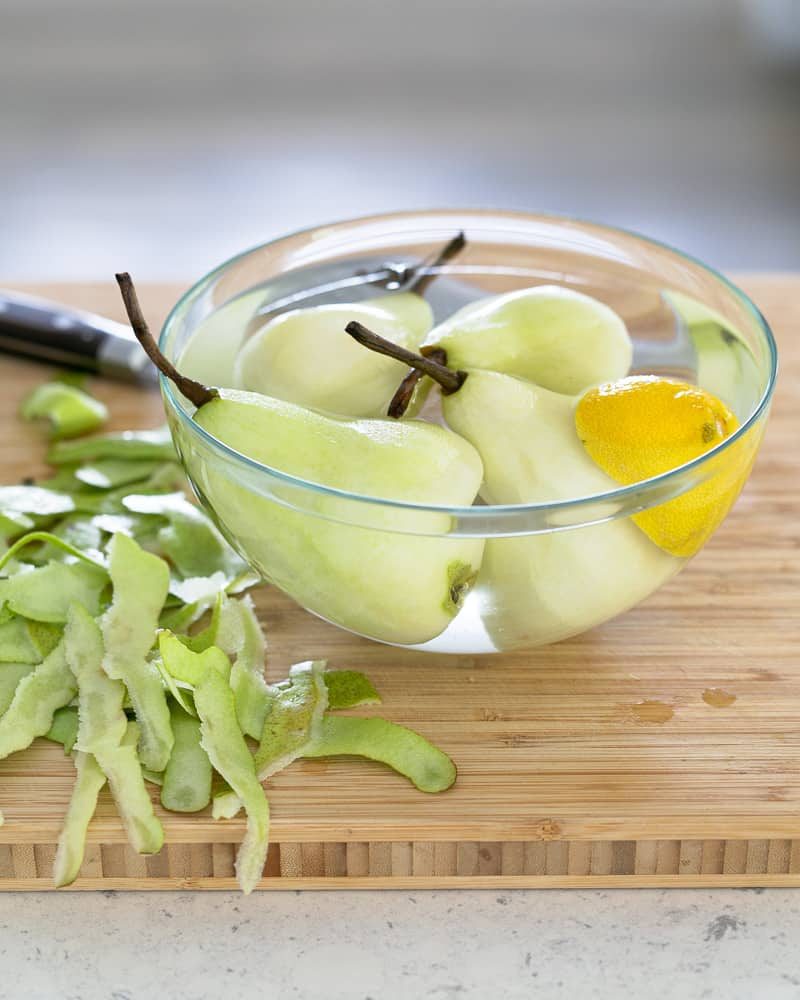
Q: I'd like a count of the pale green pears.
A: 4